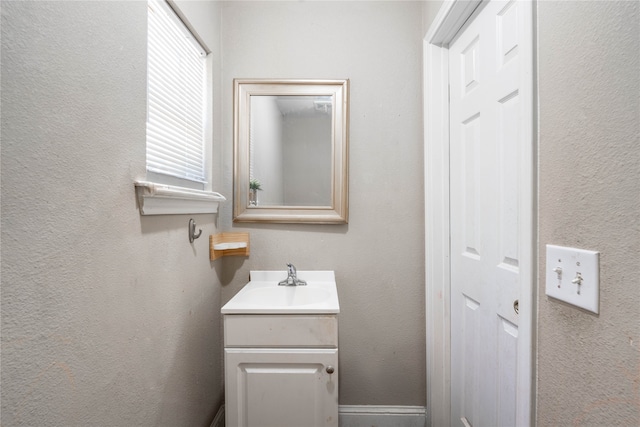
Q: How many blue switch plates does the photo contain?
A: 0